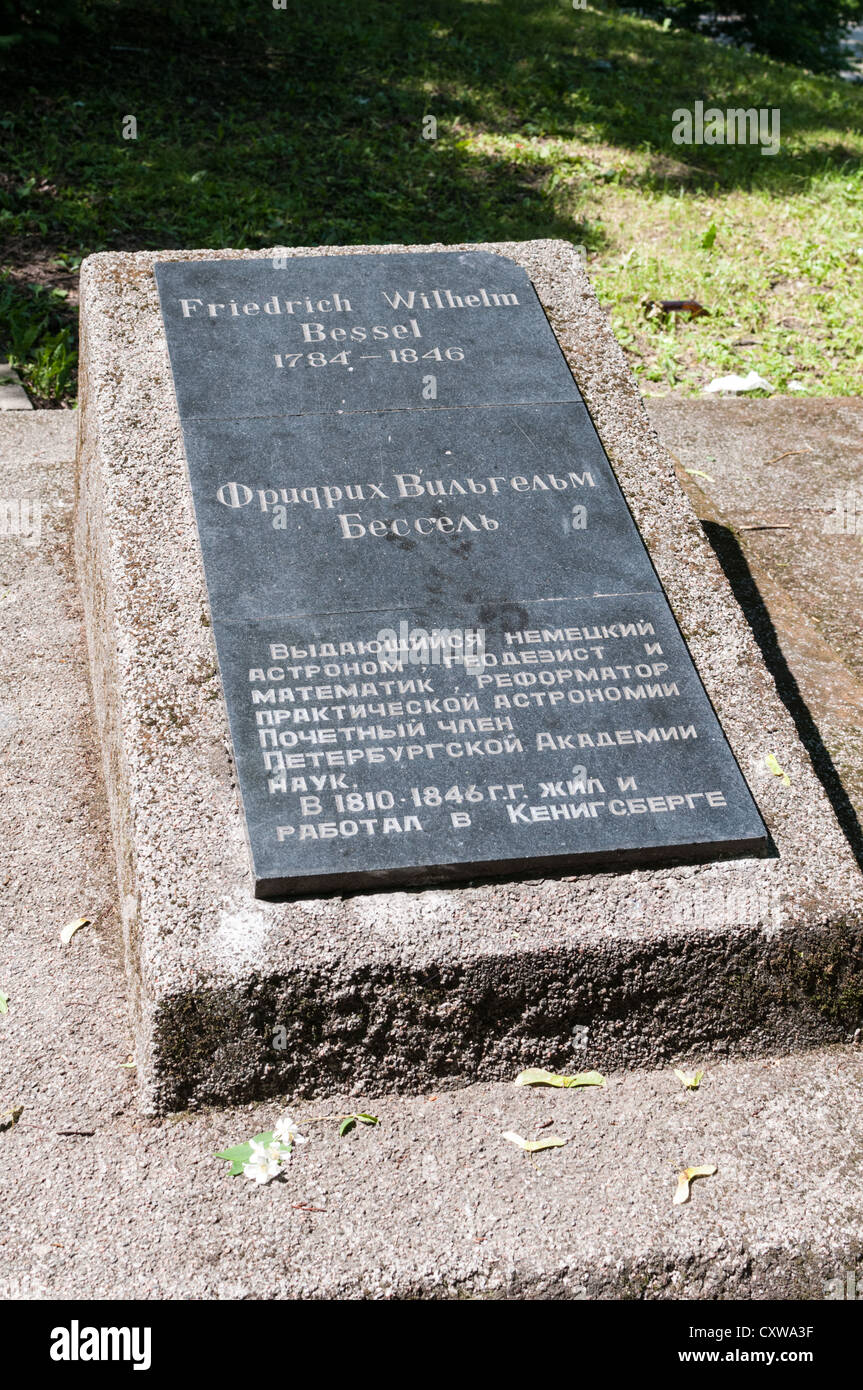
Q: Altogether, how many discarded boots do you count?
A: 0